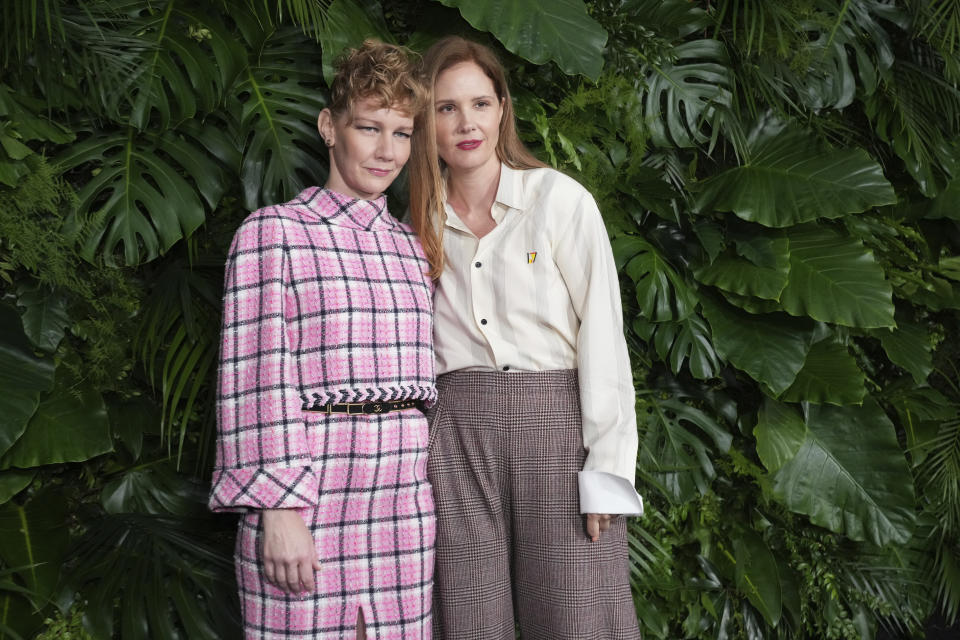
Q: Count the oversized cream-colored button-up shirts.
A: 1